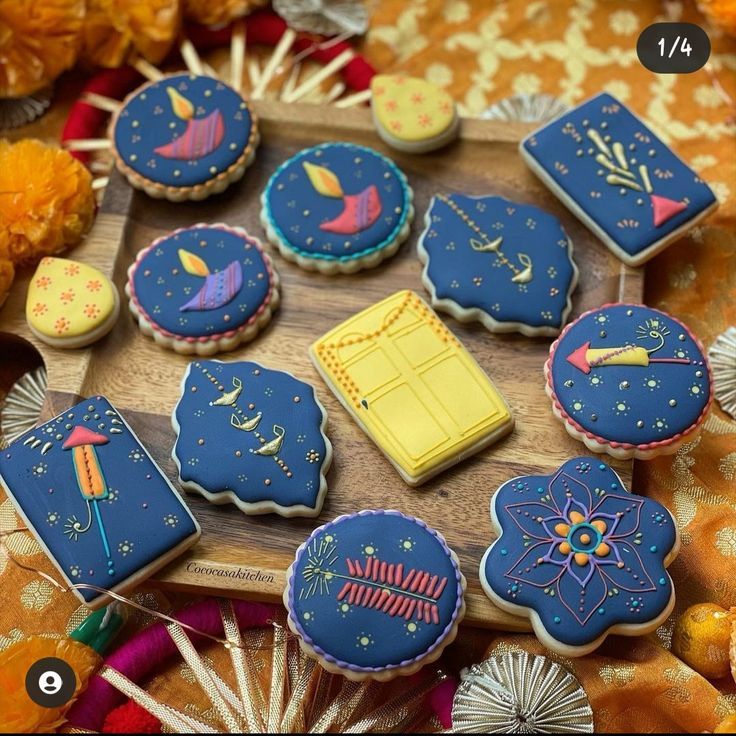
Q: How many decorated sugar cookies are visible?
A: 13